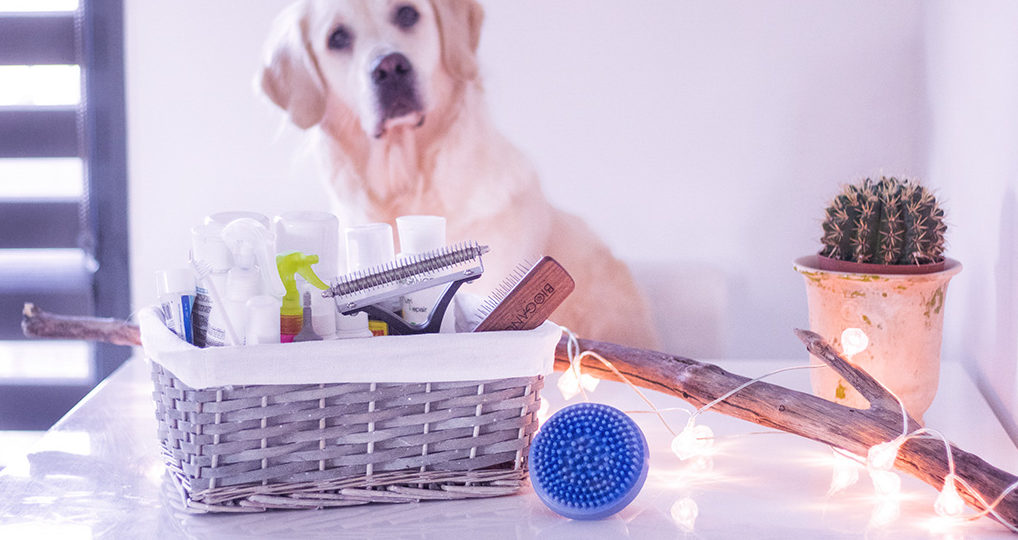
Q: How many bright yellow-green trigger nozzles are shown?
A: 1